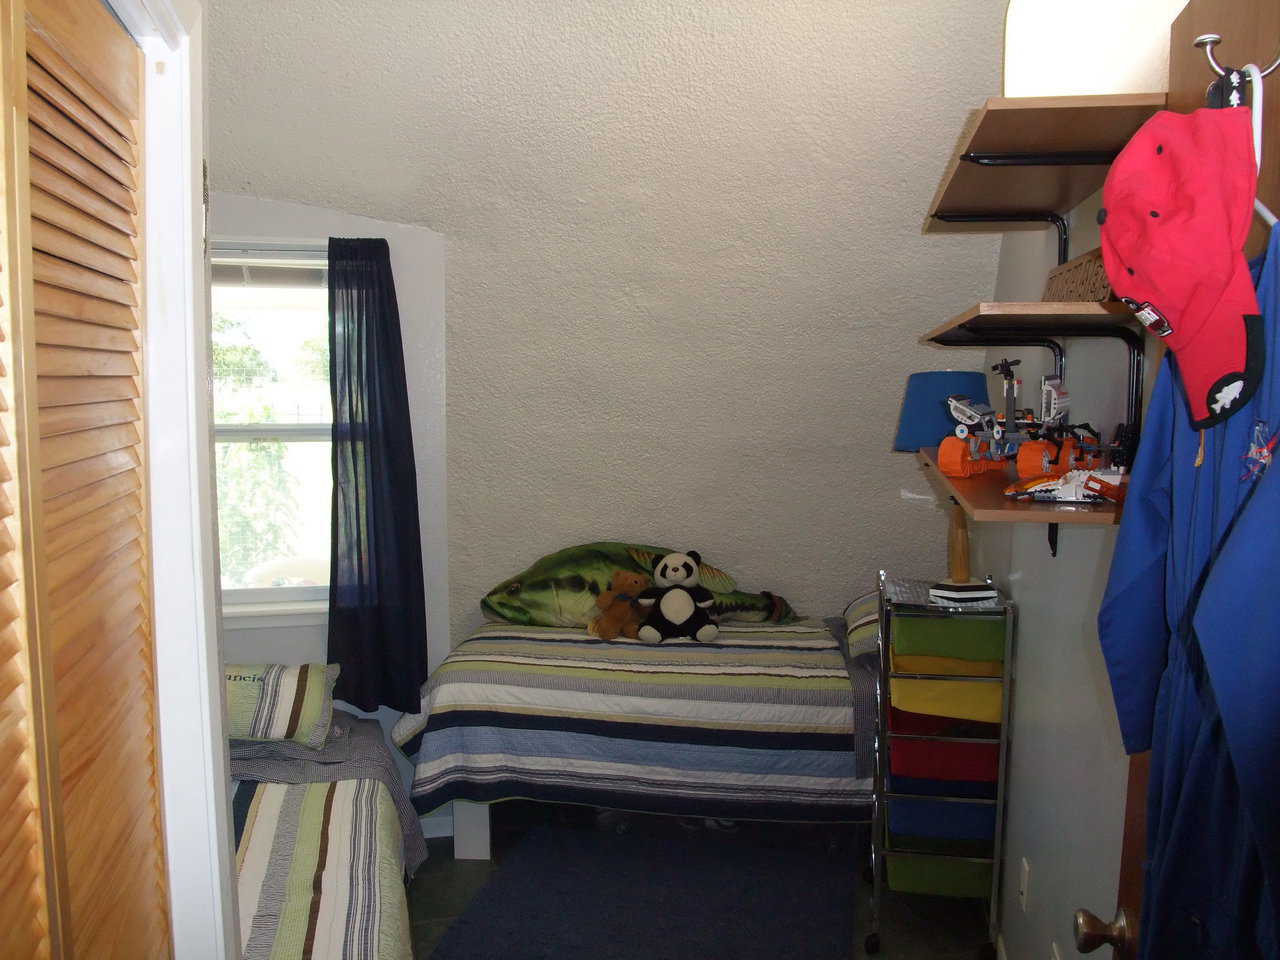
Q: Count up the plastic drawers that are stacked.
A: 5